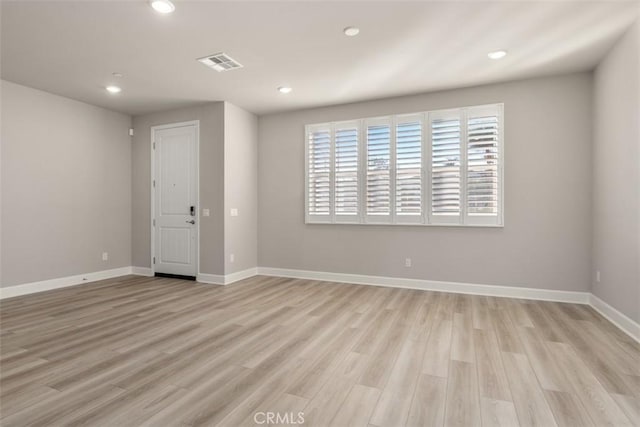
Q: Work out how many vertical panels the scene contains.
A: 6